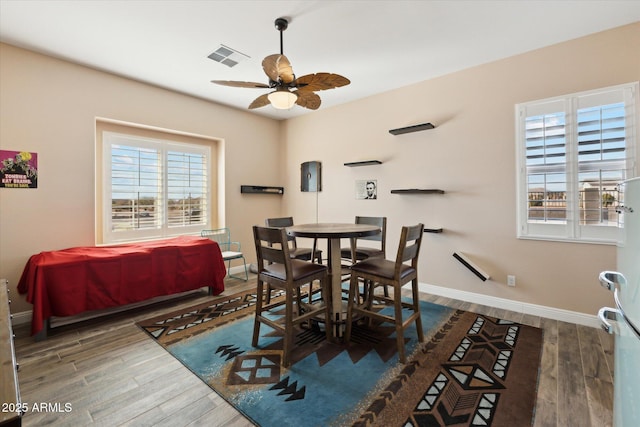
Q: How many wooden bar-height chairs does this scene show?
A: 4